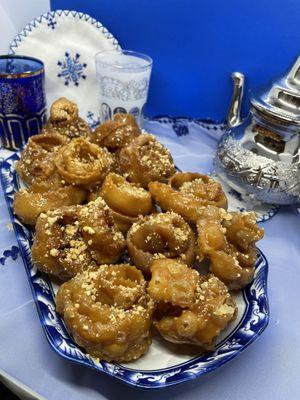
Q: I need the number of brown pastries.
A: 13